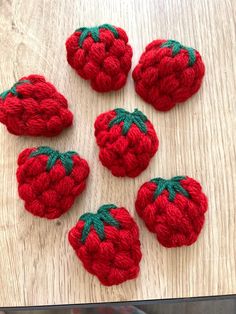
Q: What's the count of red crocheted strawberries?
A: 7